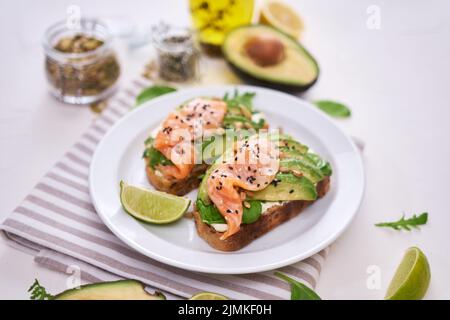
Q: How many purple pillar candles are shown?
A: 0